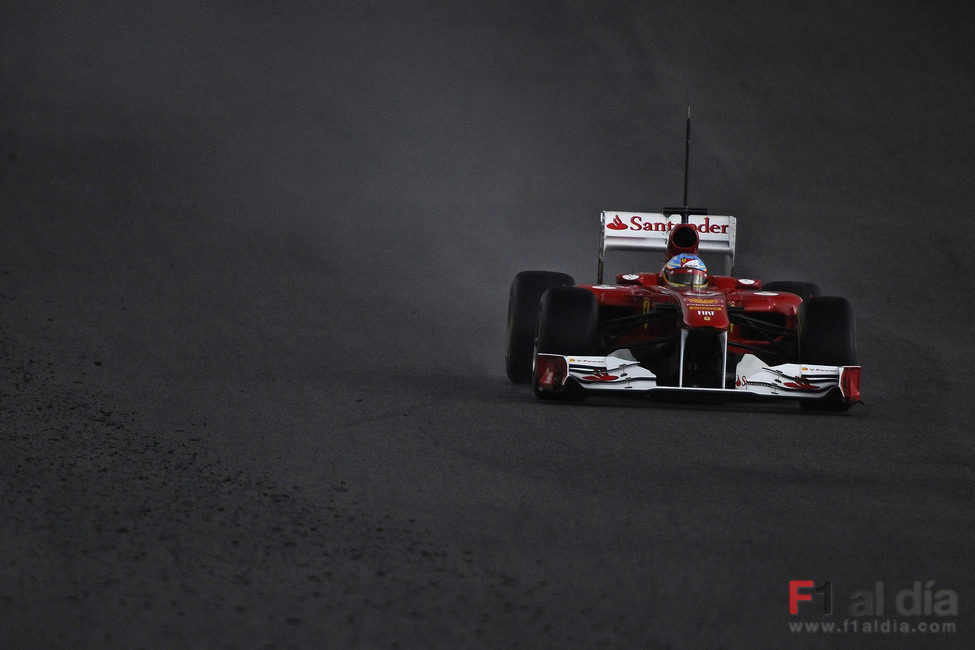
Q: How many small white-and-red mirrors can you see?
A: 2